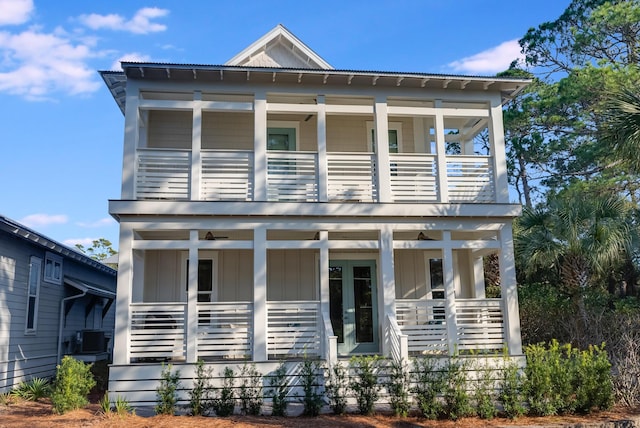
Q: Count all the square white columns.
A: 14